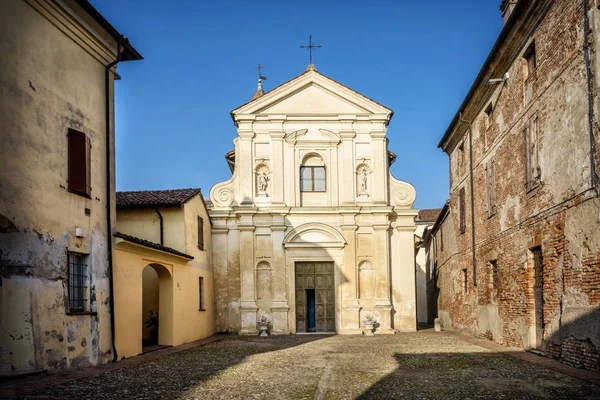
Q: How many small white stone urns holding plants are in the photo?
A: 2